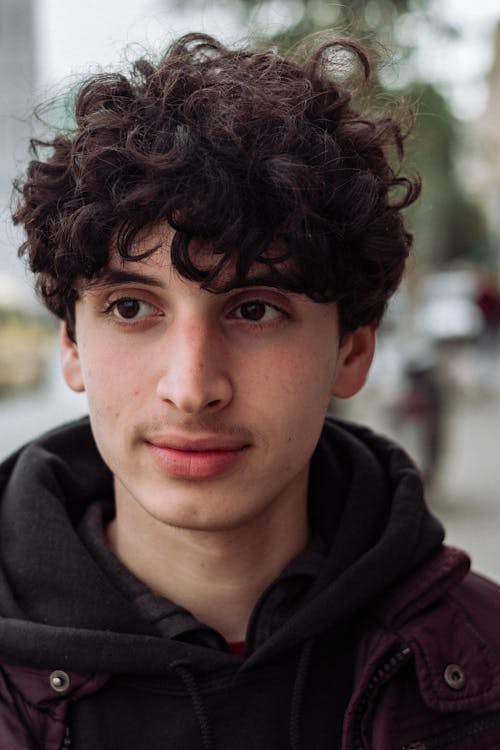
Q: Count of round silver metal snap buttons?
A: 2